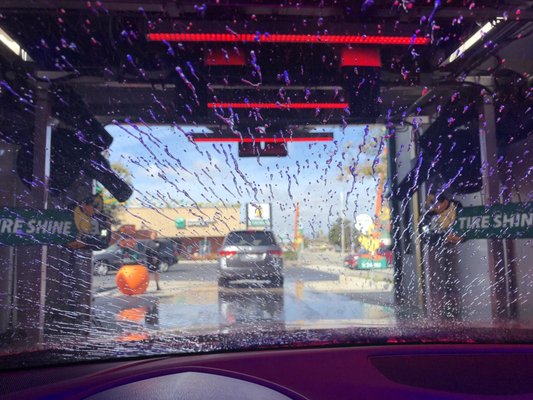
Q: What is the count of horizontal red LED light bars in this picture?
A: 3